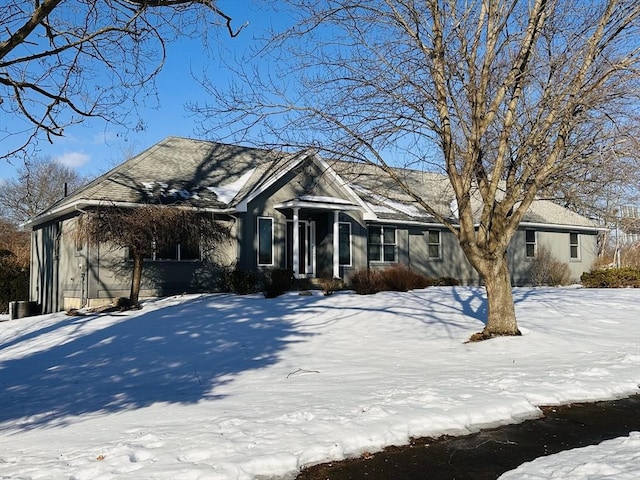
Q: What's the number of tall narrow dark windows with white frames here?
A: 2